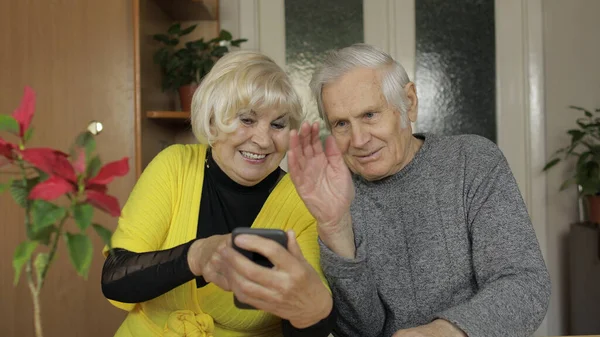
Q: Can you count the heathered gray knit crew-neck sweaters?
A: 1